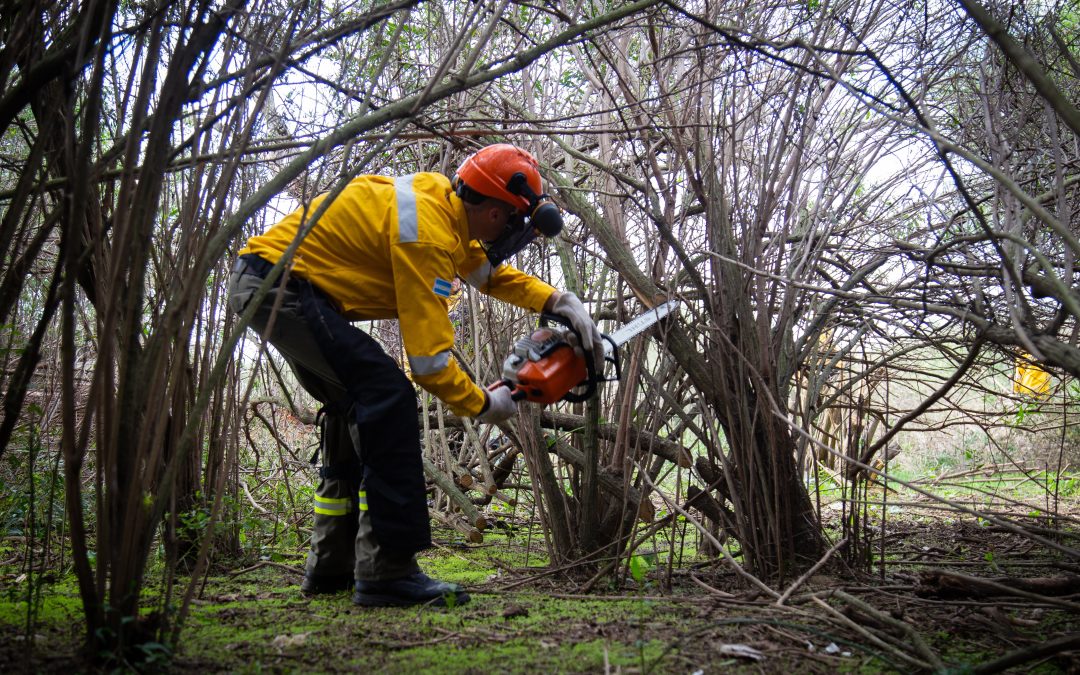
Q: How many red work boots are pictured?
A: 0